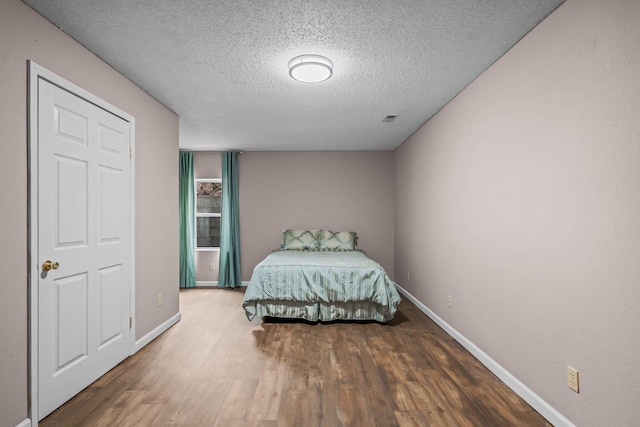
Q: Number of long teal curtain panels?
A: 2